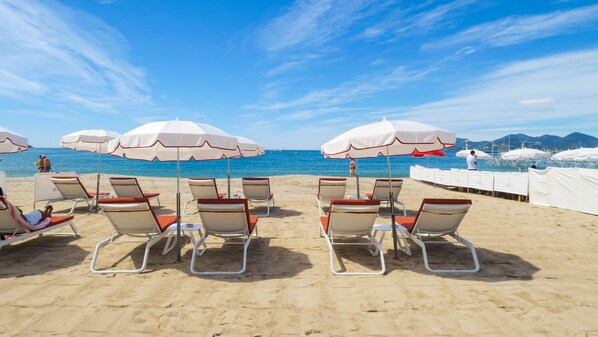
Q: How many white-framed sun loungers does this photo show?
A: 11